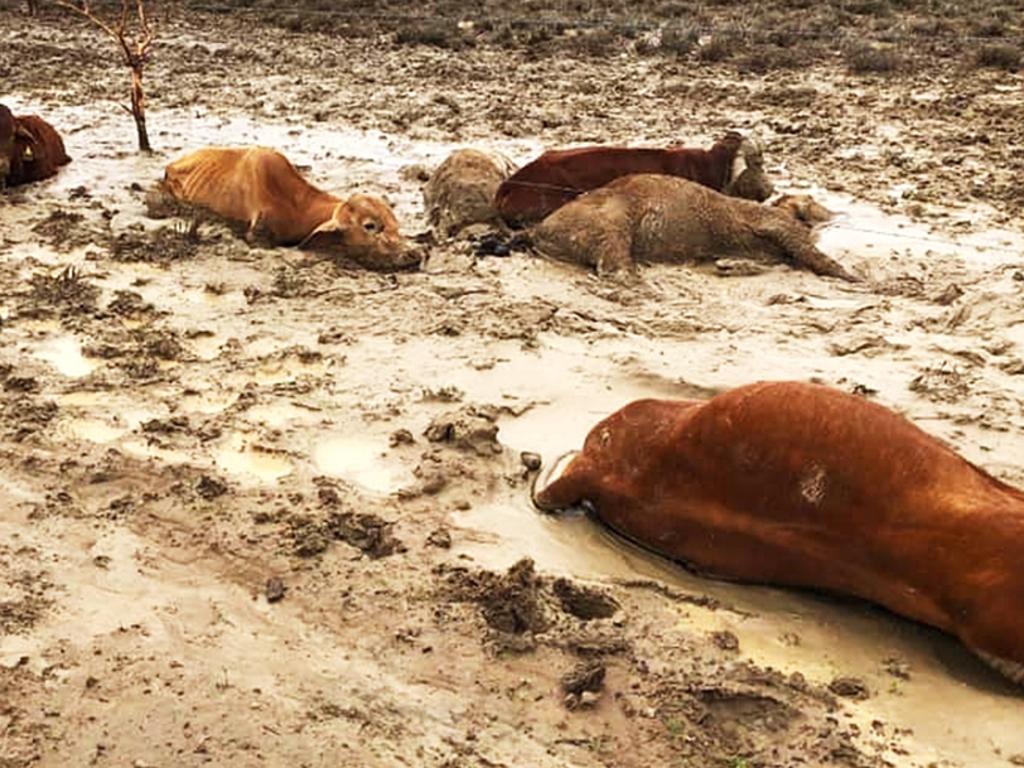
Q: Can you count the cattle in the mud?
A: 6